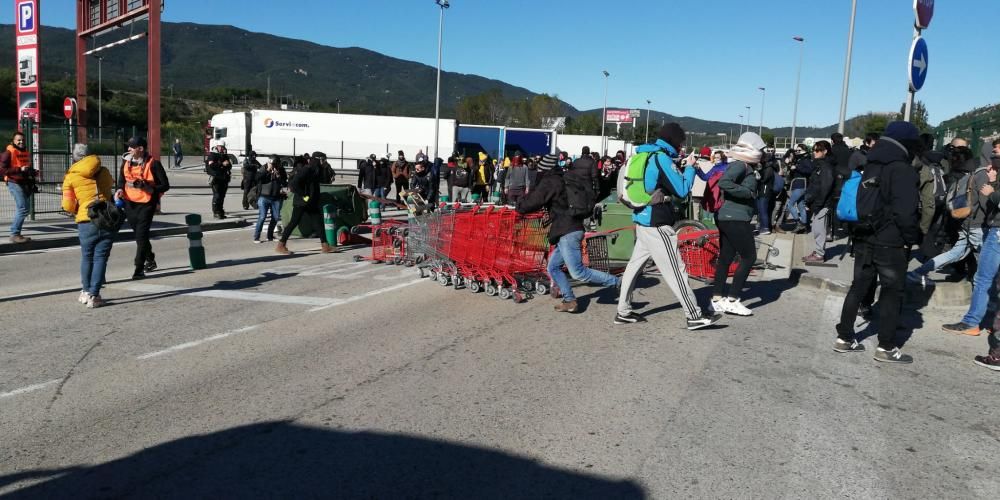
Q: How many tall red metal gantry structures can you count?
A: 1